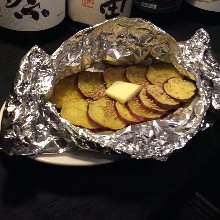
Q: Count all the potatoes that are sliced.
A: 12